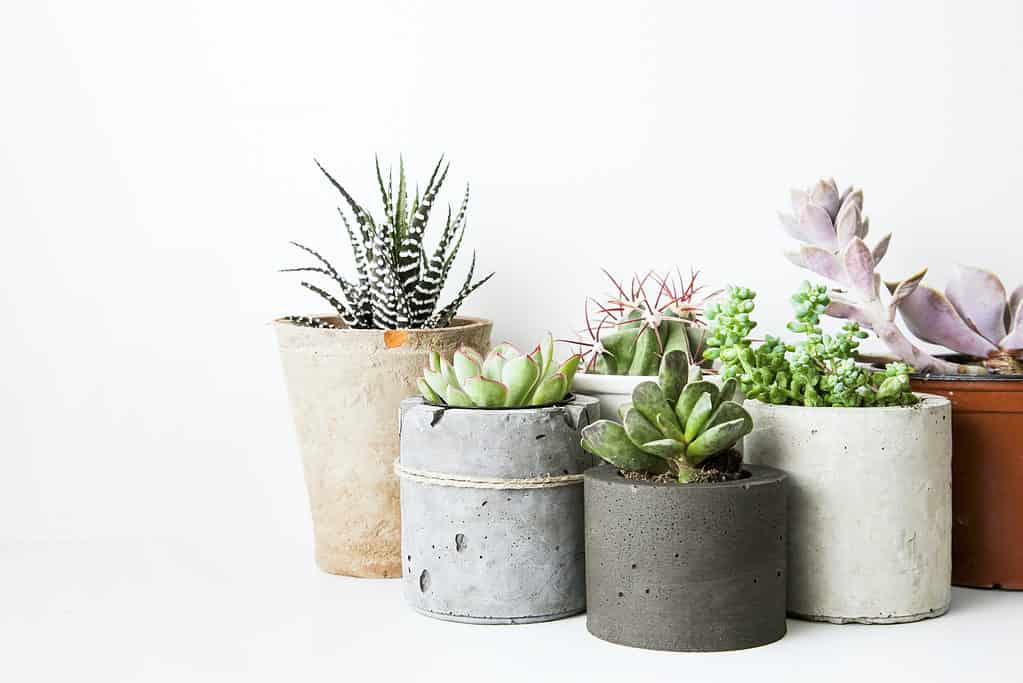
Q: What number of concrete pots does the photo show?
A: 3